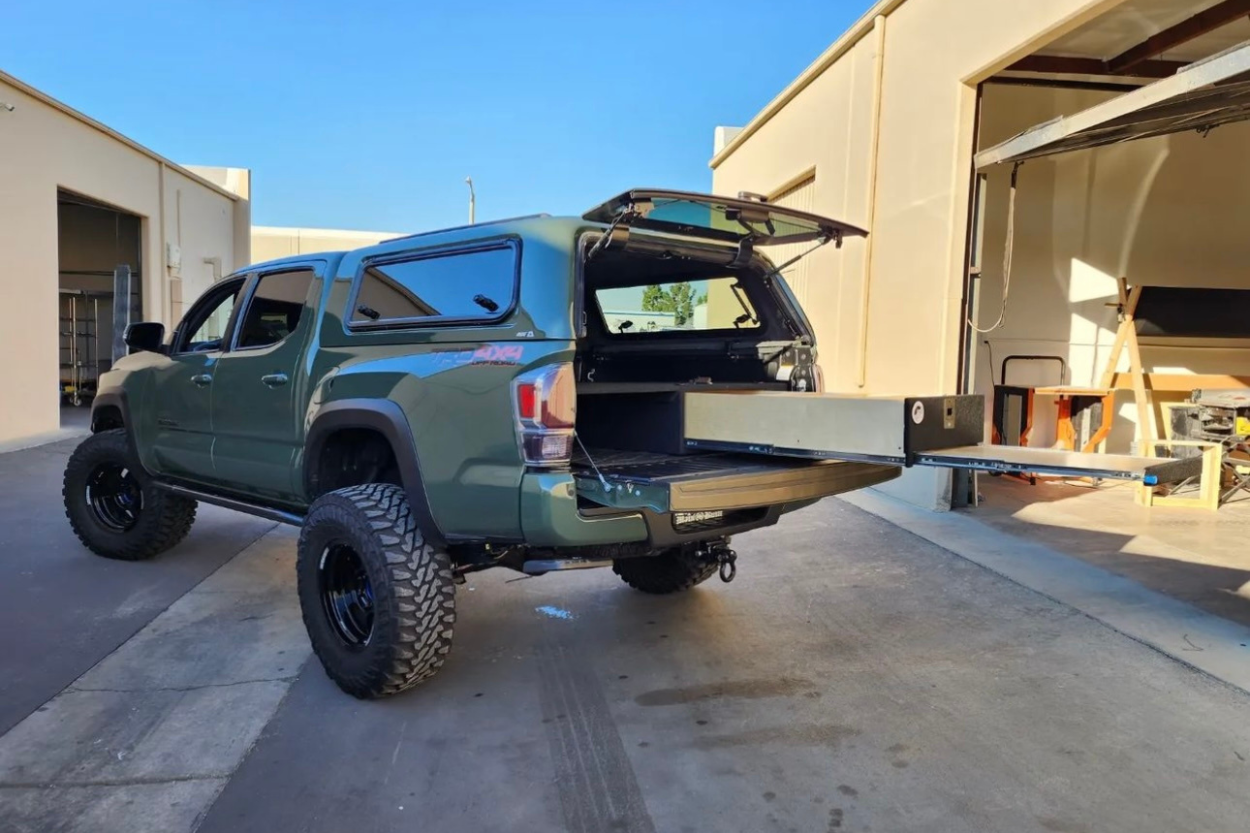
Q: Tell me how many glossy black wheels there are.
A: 2